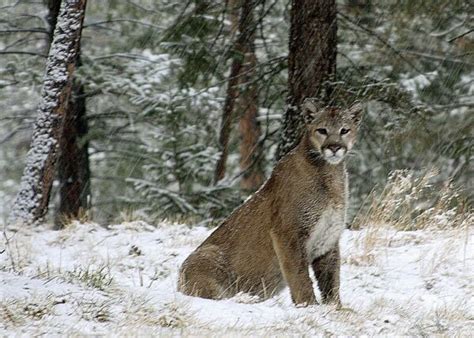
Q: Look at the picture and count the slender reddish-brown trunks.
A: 2